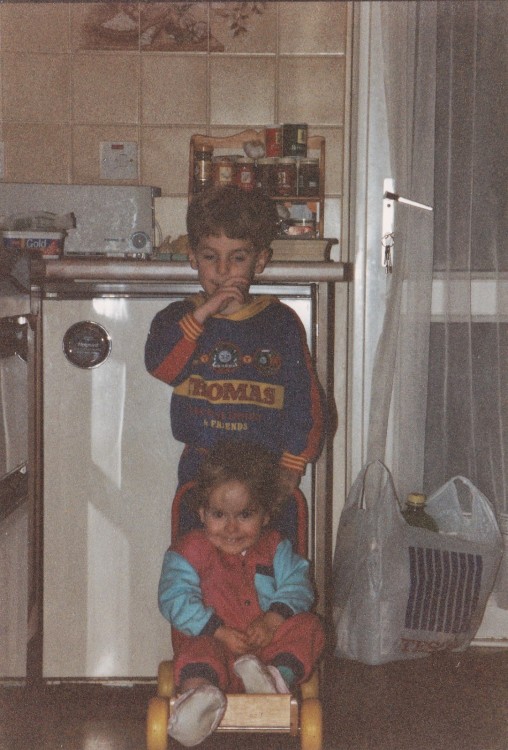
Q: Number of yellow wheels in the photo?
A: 4